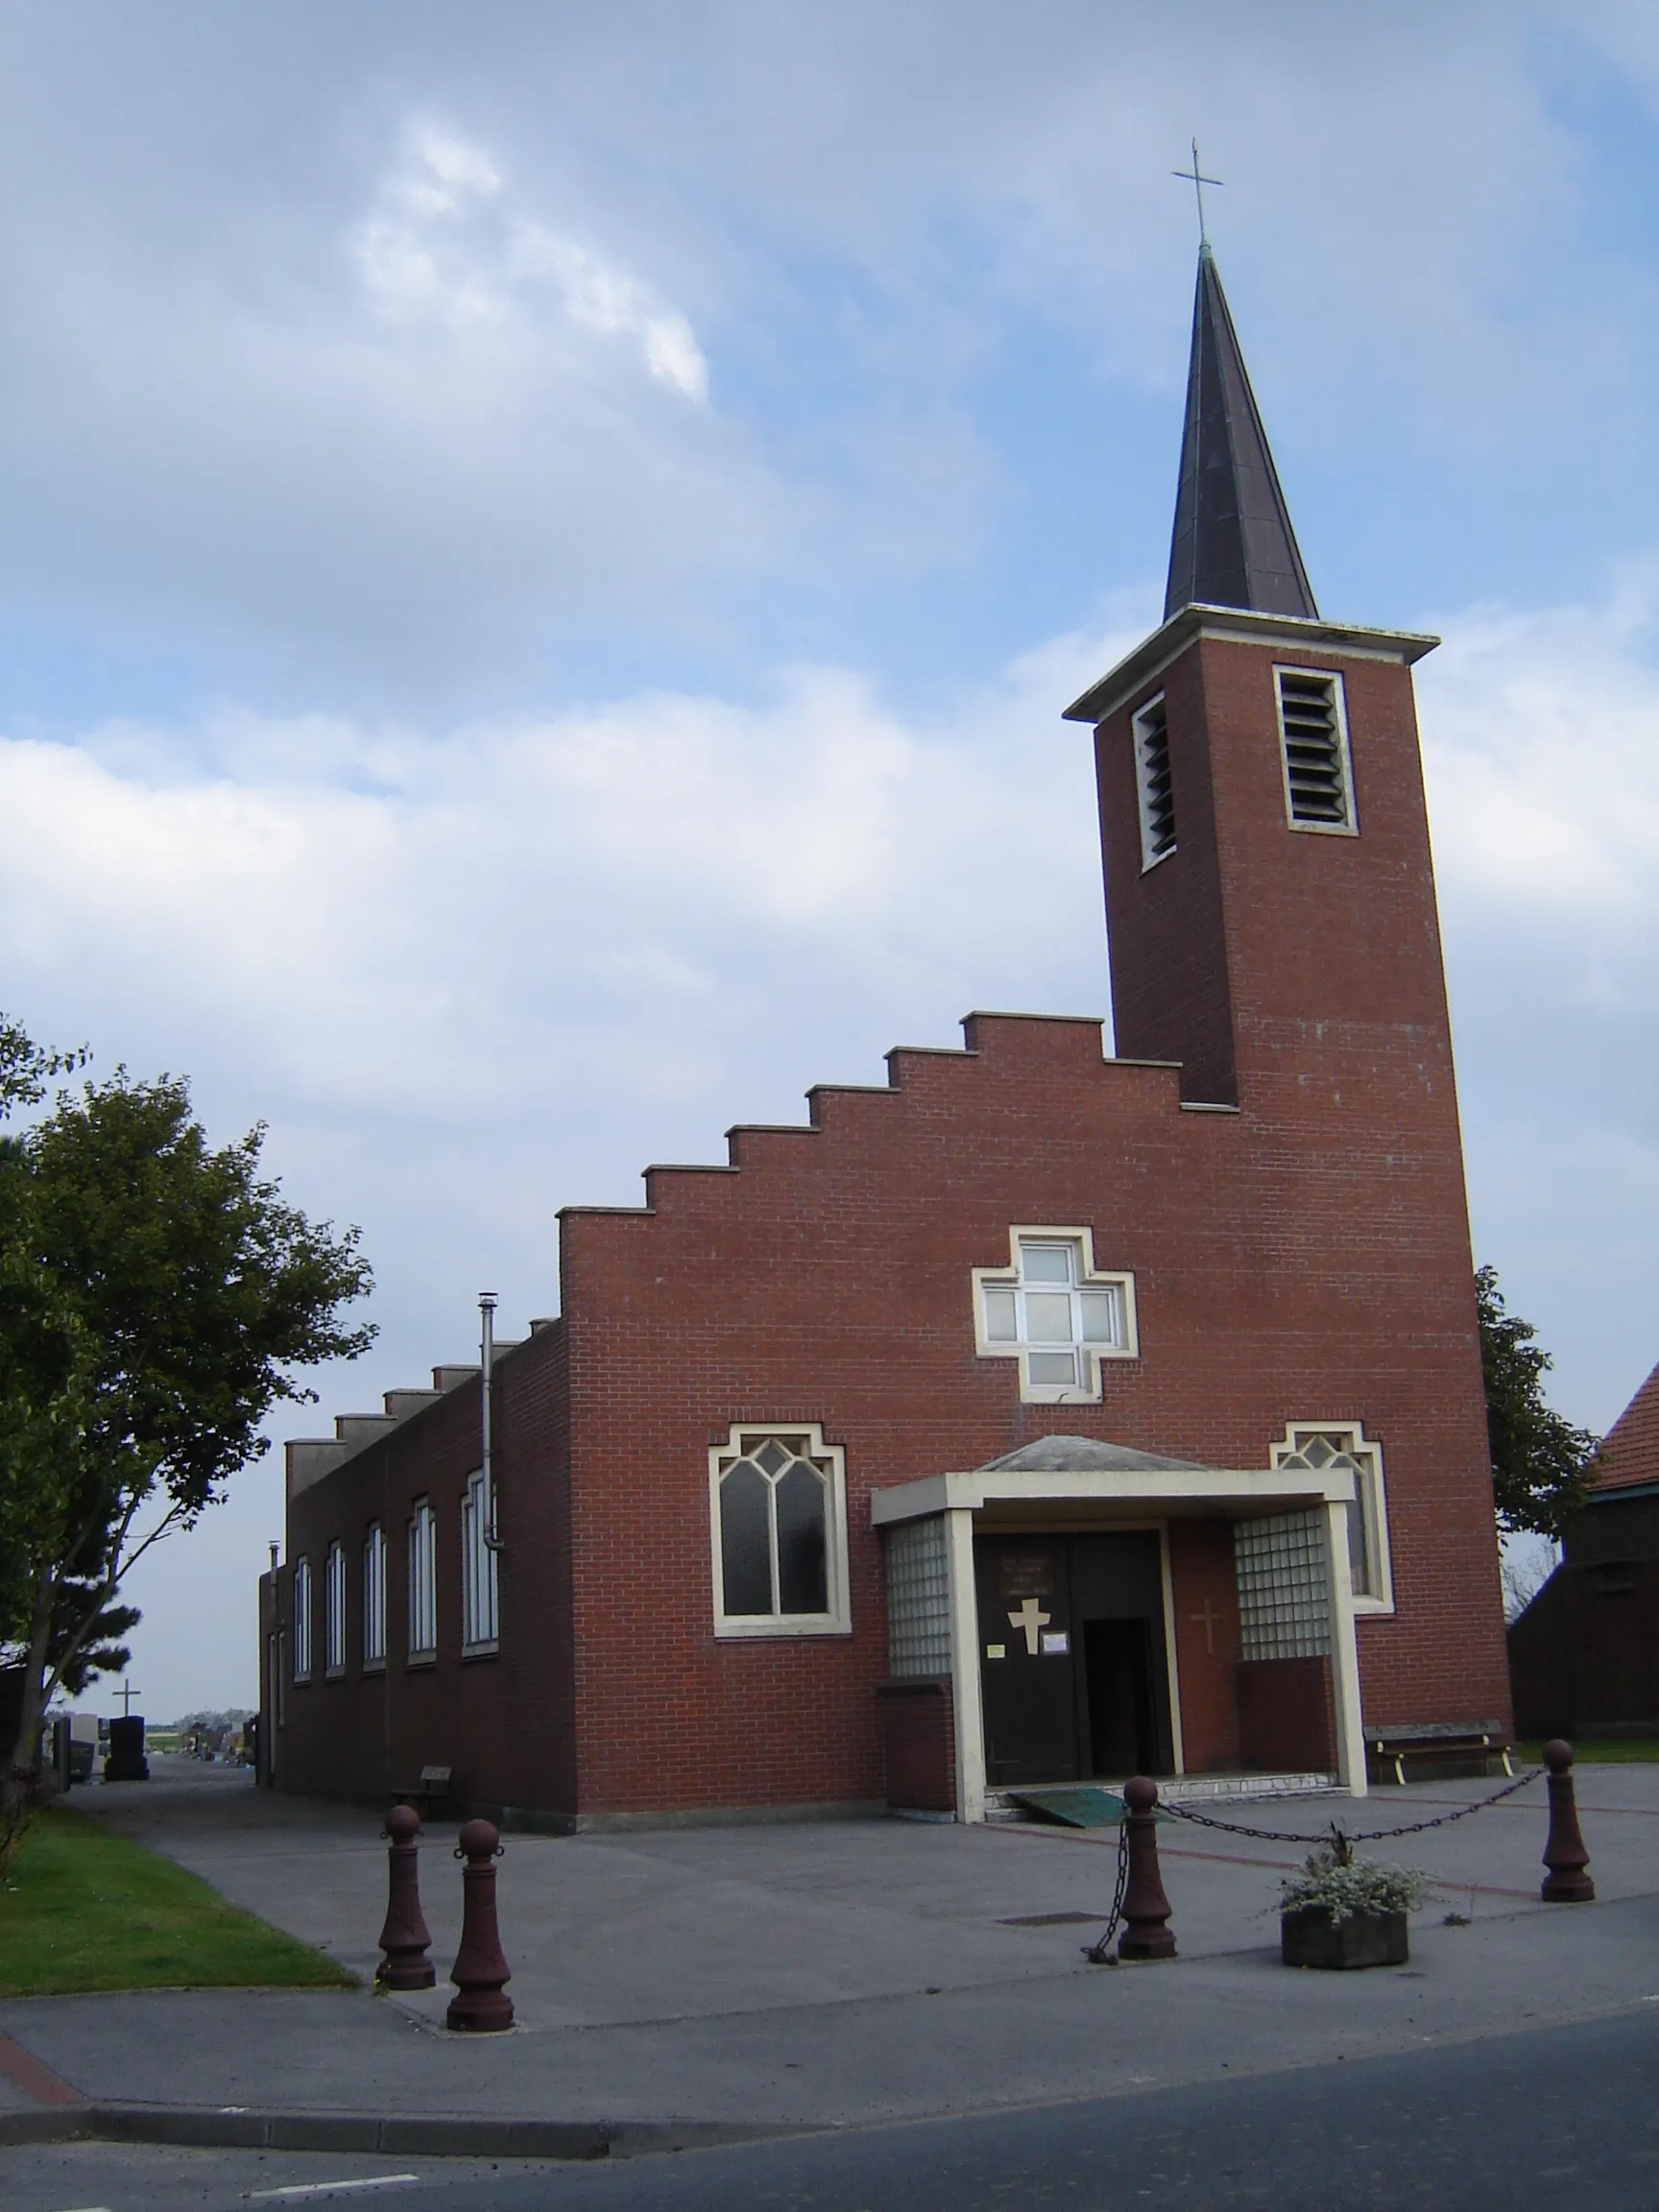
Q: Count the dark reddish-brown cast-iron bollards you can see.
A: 4